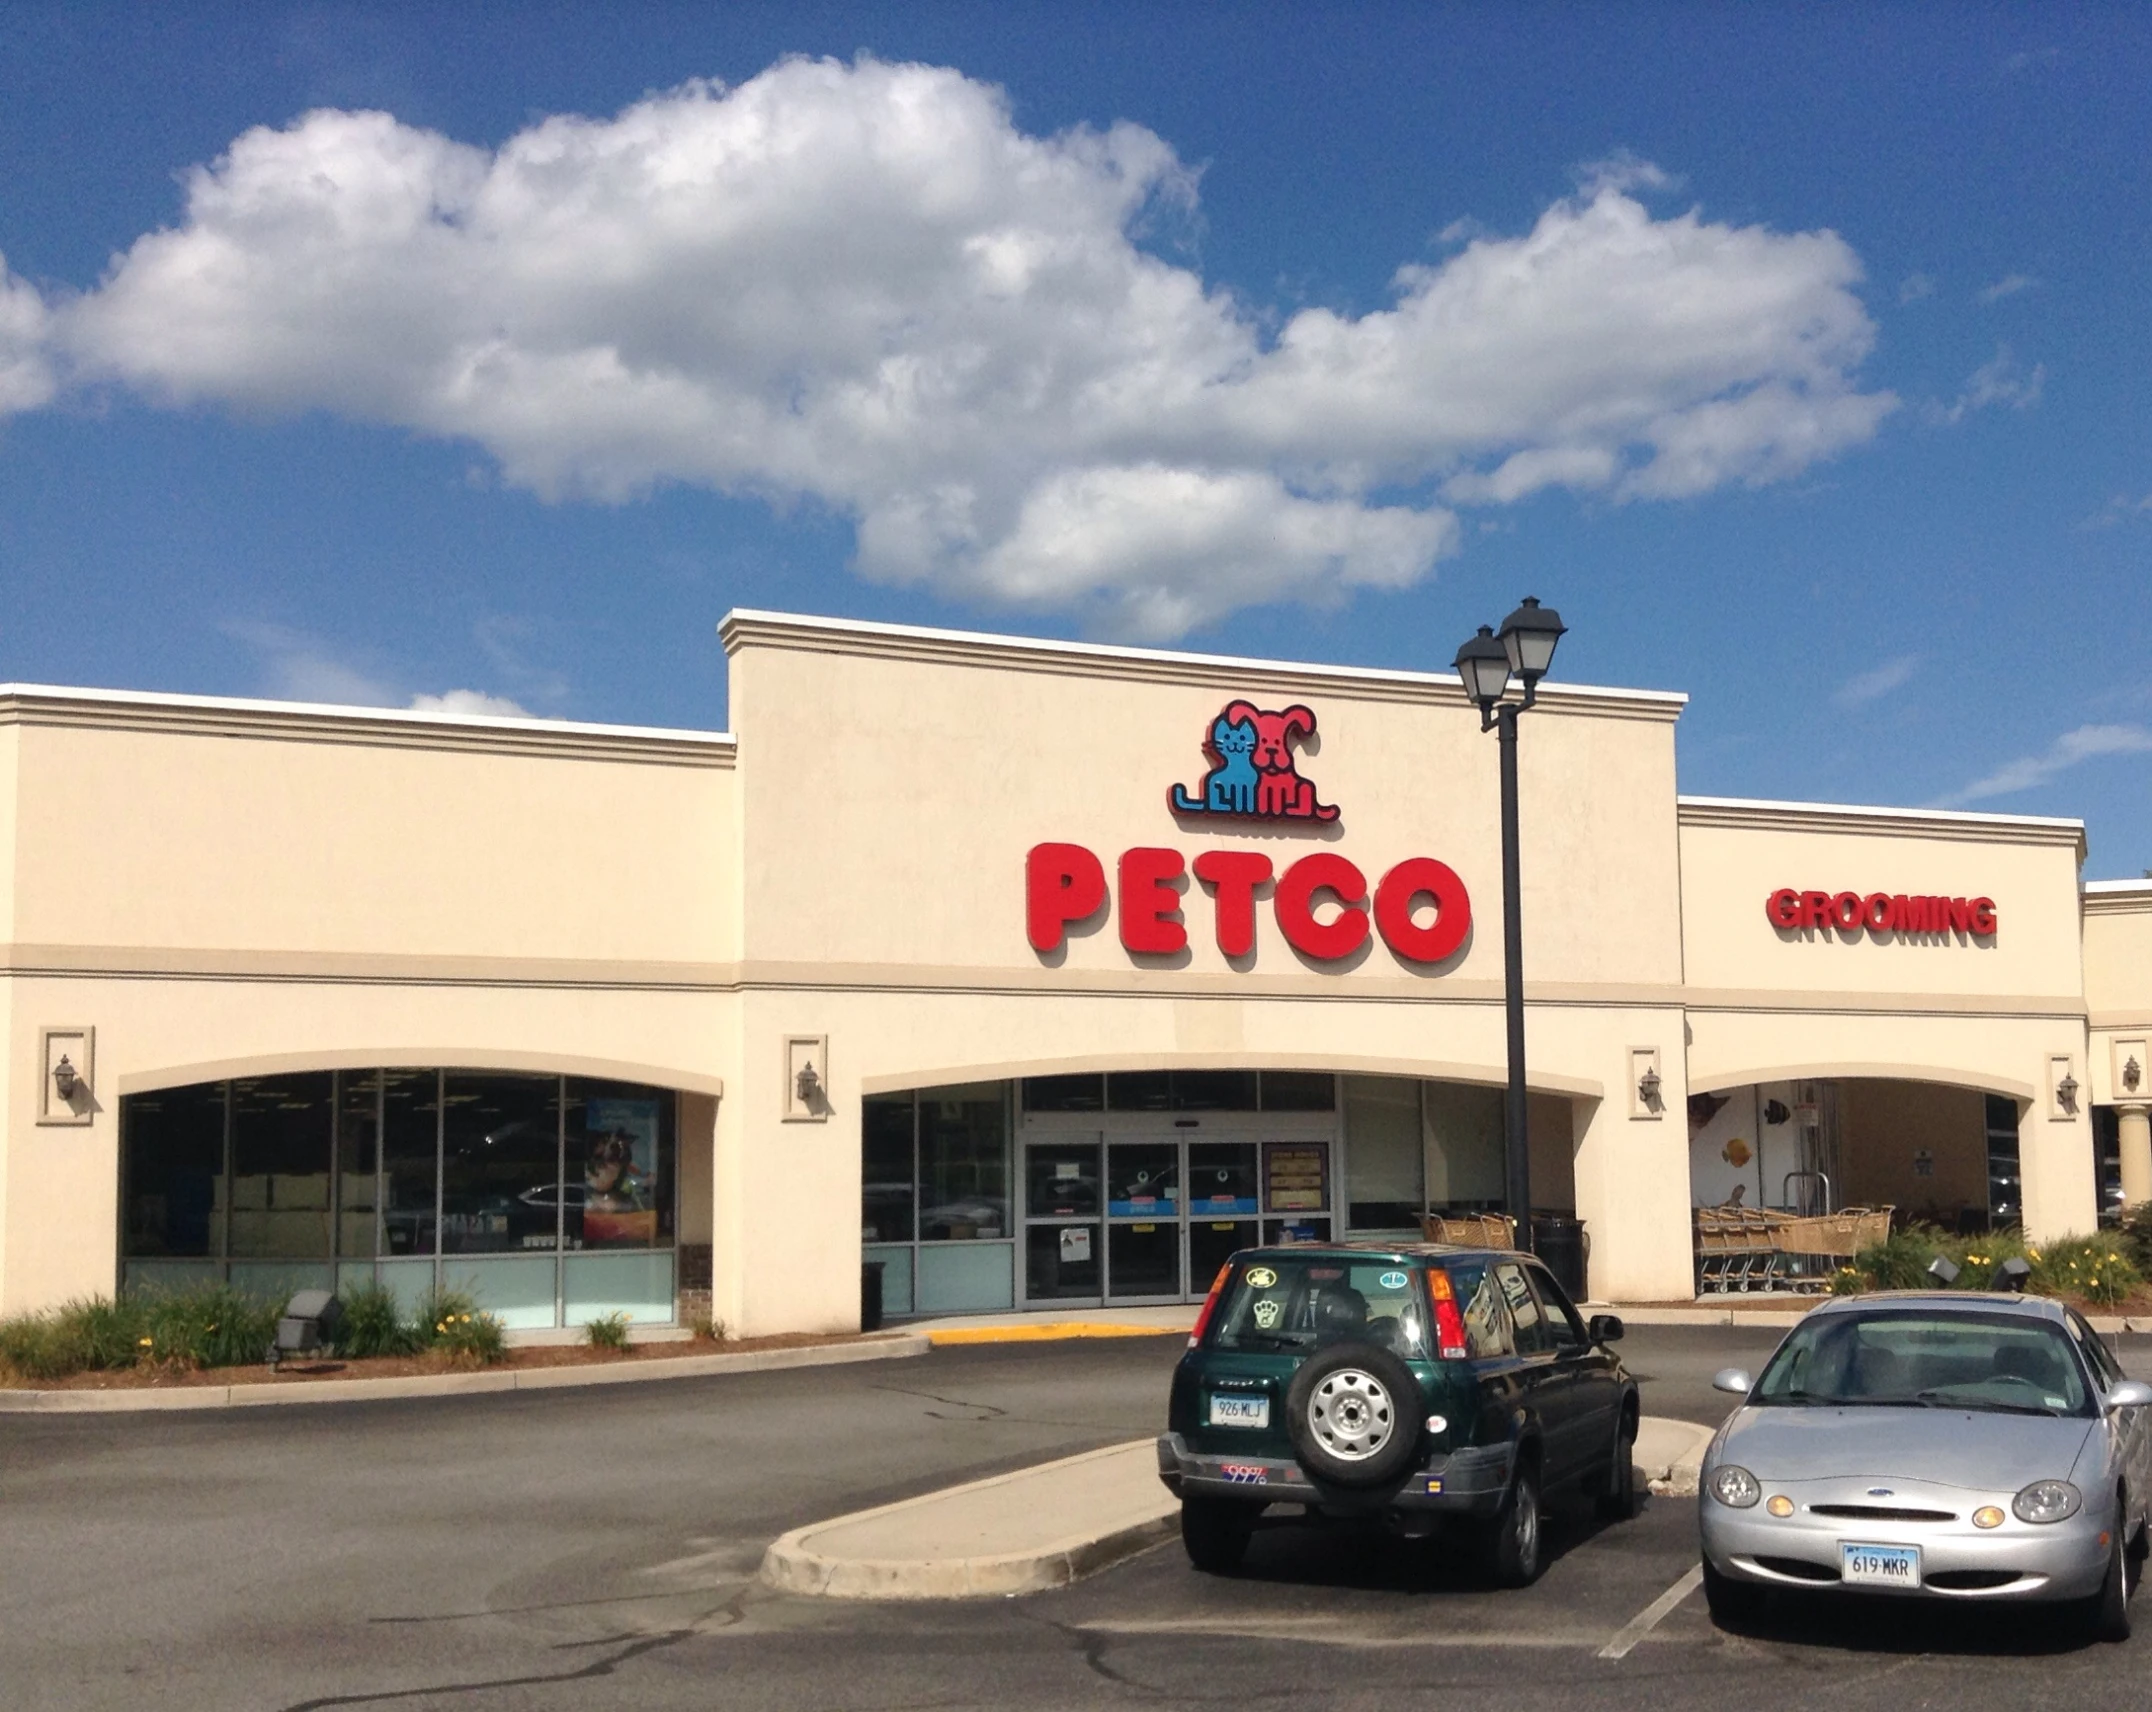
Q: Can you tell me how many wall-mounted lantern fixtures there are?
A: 5